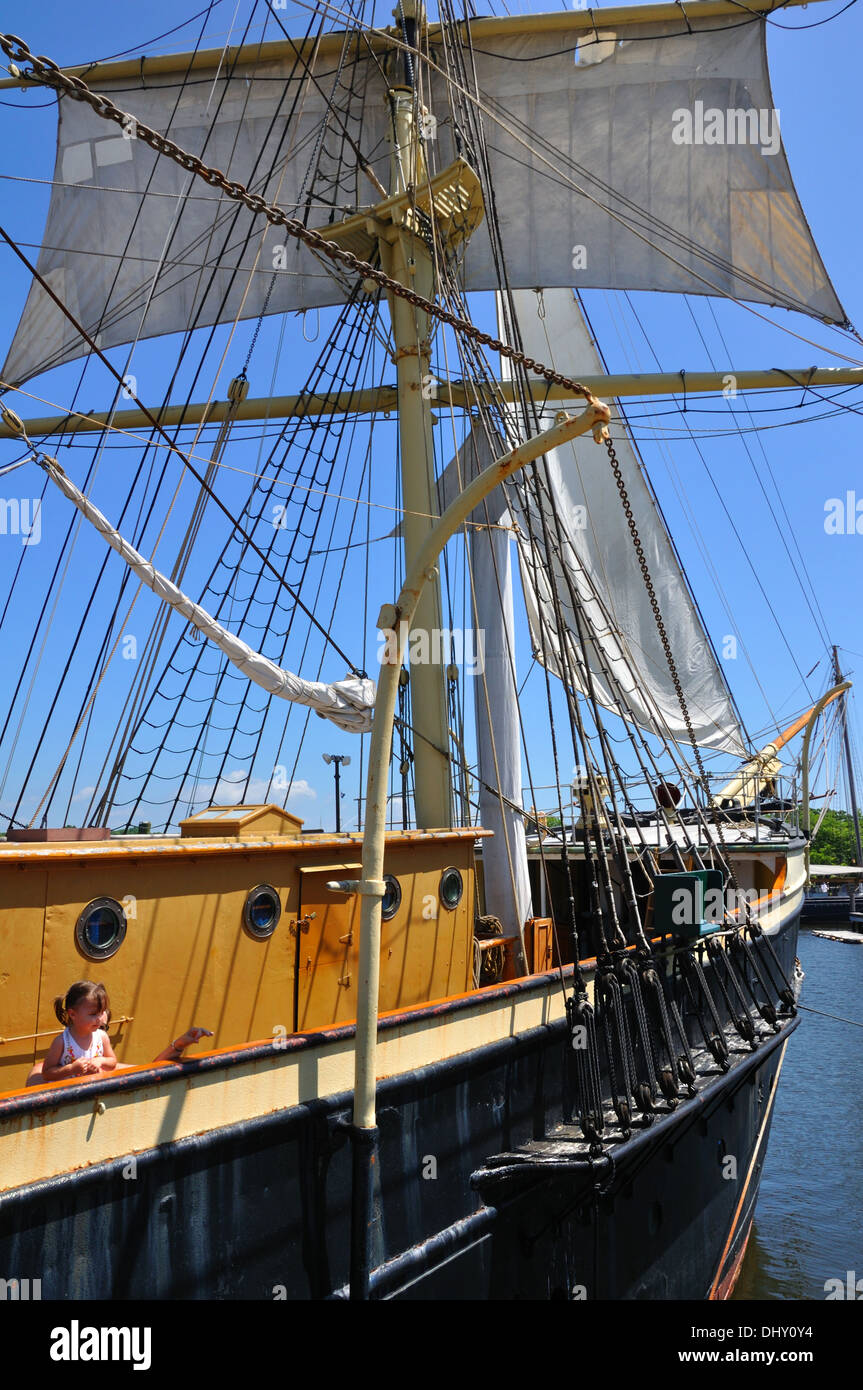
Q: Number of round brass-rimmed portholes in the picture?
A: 4